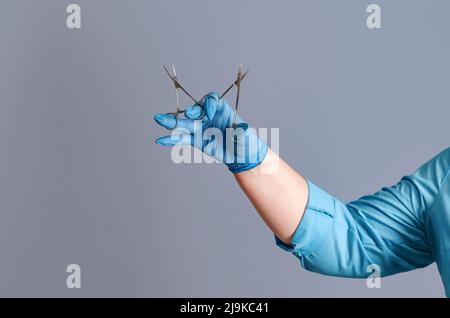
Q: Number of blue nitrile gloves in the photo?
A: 1